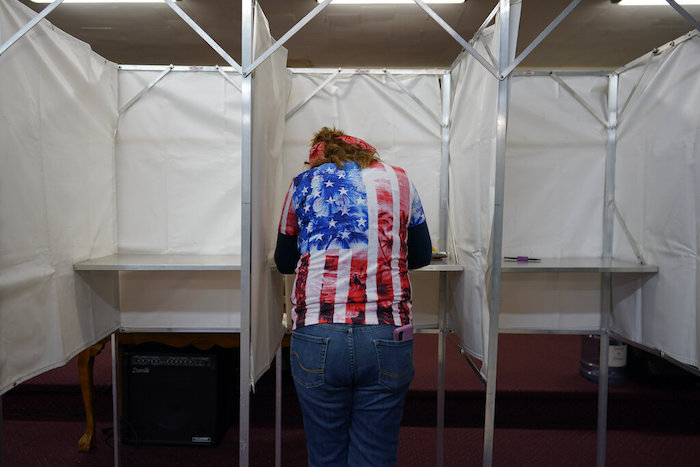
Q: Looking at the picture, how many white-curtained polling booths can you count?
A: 3